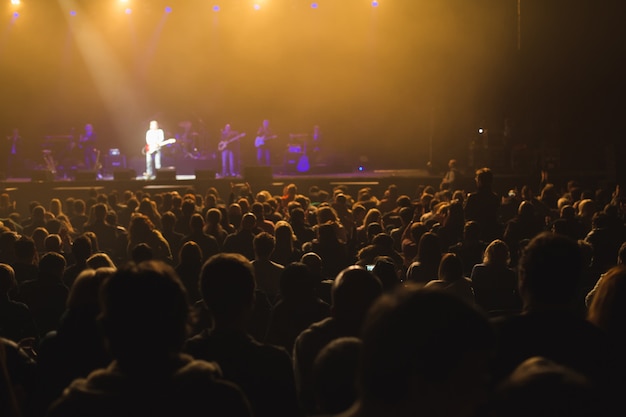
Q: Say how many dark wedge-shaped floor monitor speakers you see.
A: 6